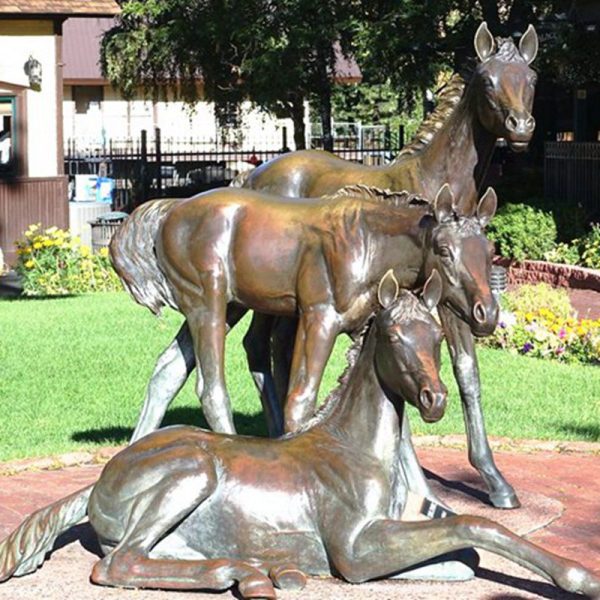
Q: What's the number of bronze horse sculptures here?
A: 3